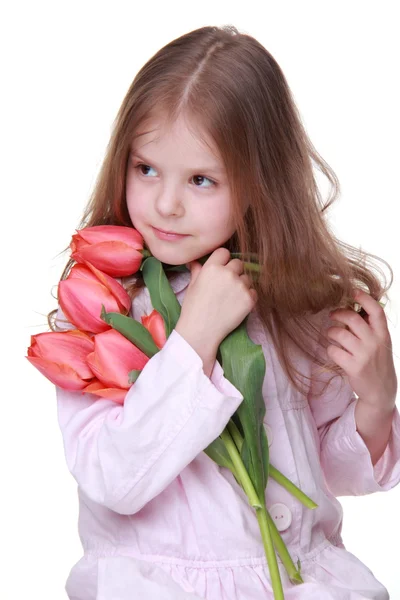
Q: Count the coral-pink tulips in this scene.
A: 5